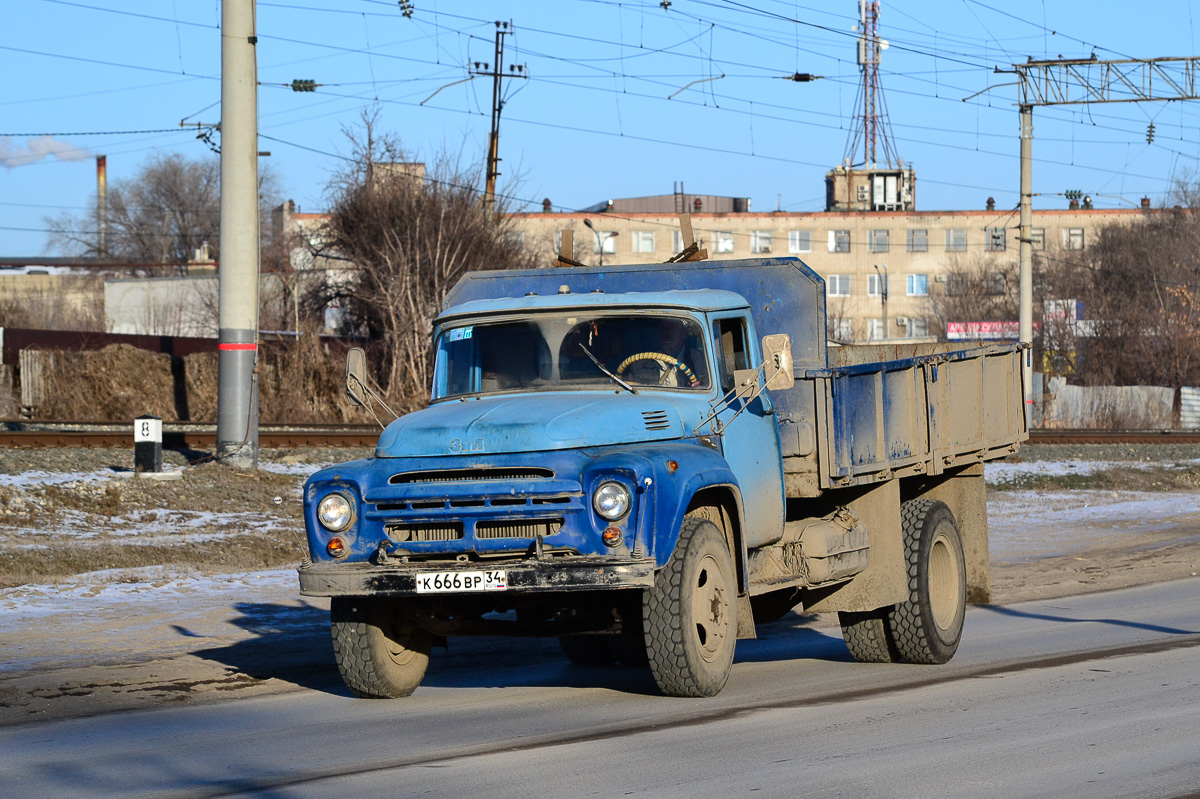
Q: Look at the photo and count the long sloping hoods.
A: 1